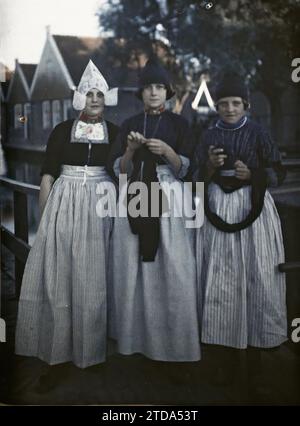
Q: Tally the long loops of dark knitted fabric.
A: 1